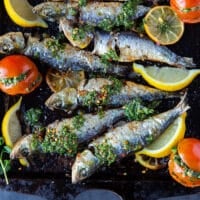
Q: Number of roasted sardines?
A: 6